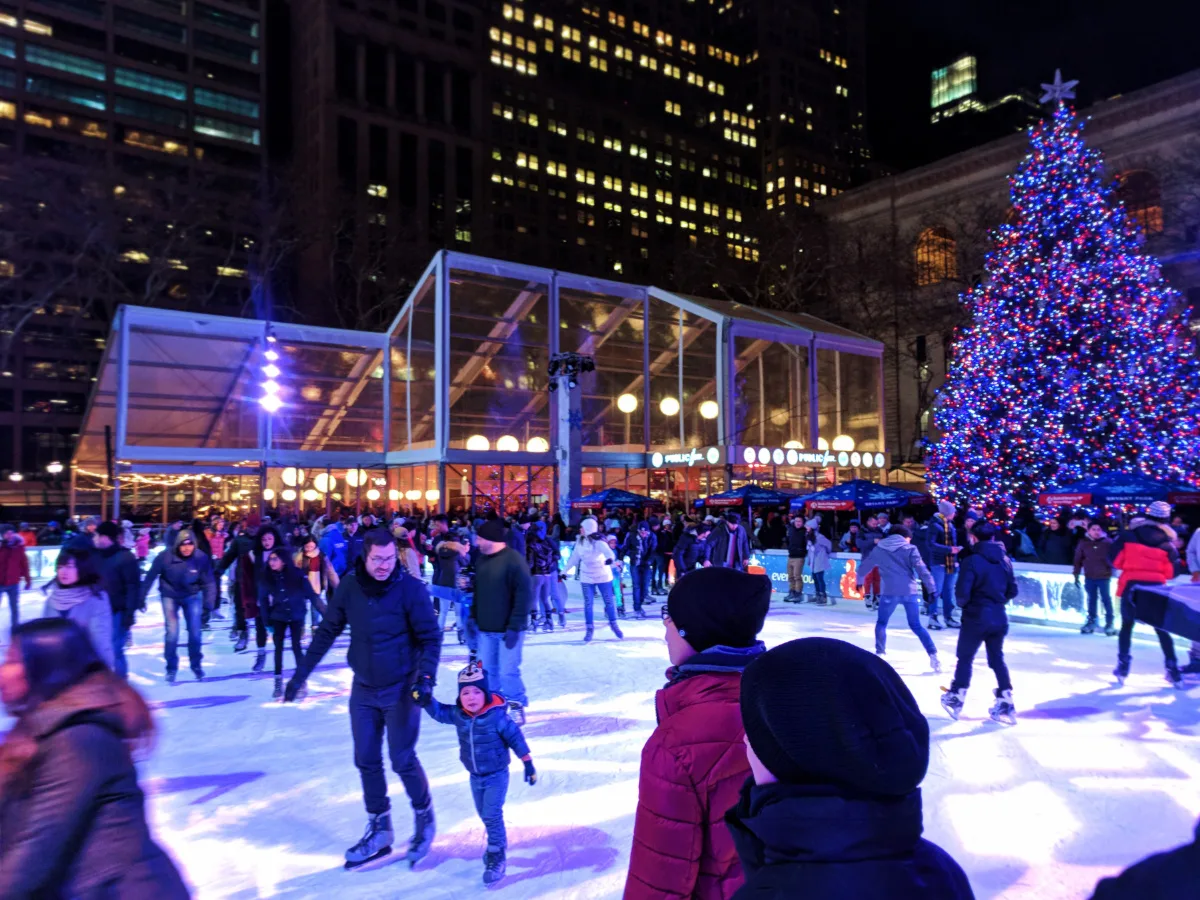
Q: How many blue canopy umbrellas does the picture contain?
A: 4